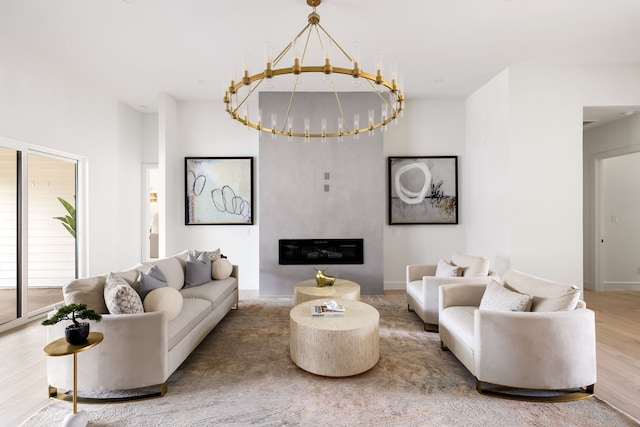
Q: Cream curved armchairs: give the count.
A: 2